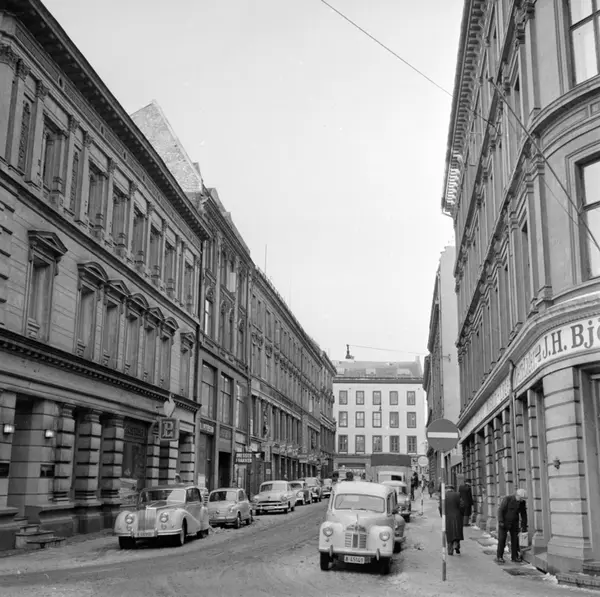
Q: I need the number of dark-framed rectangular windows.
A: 15